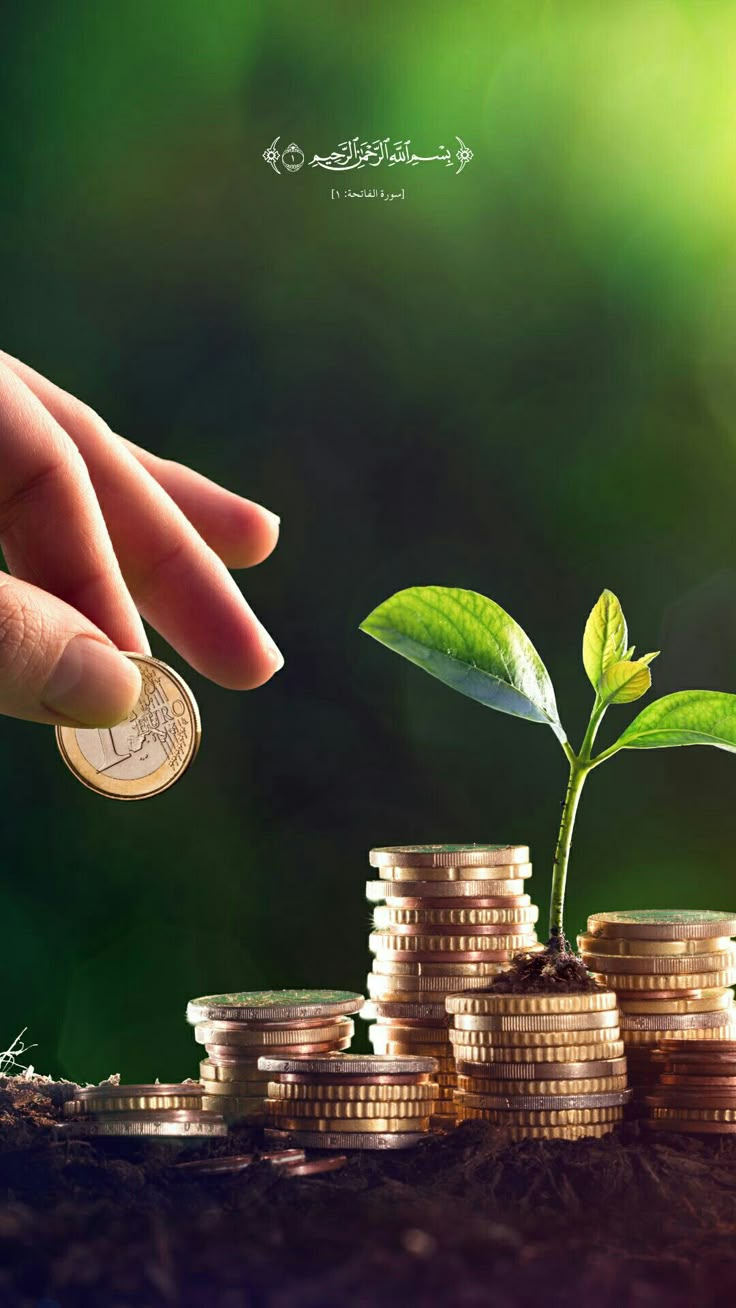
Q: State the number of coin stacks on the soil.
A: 7